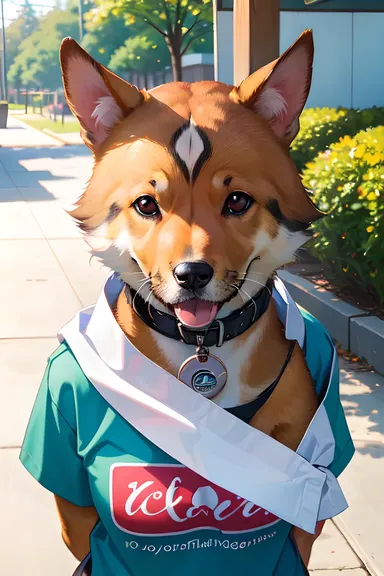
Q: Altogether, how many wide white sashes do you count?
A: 1